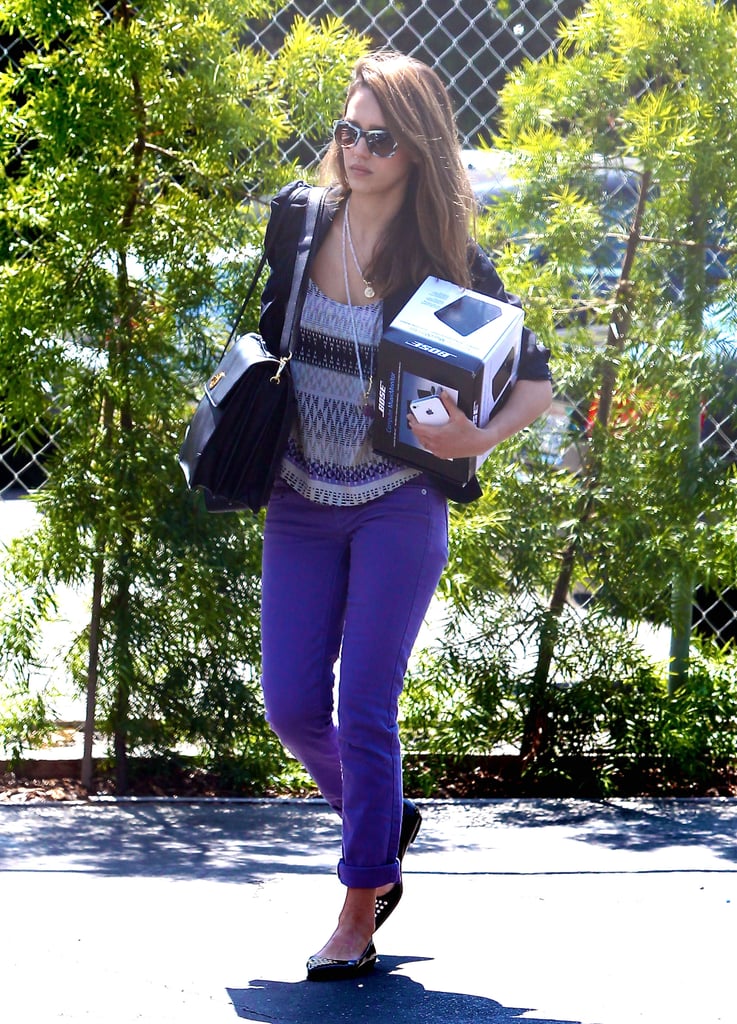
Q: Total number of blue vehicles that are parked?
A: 1